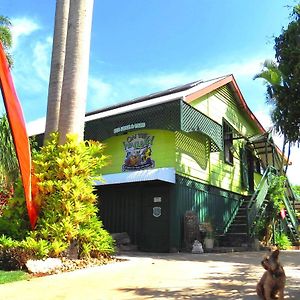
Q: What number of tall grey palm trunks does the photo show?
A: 2